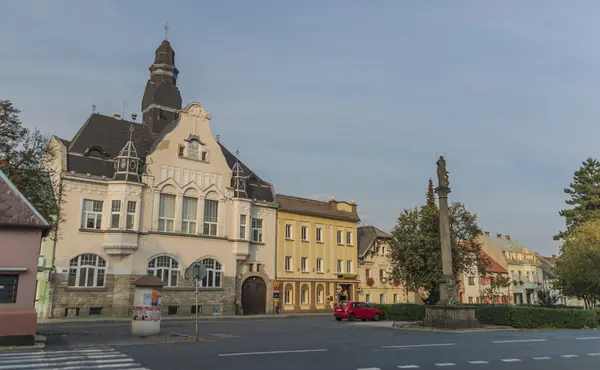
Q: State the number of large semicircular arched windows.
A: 3